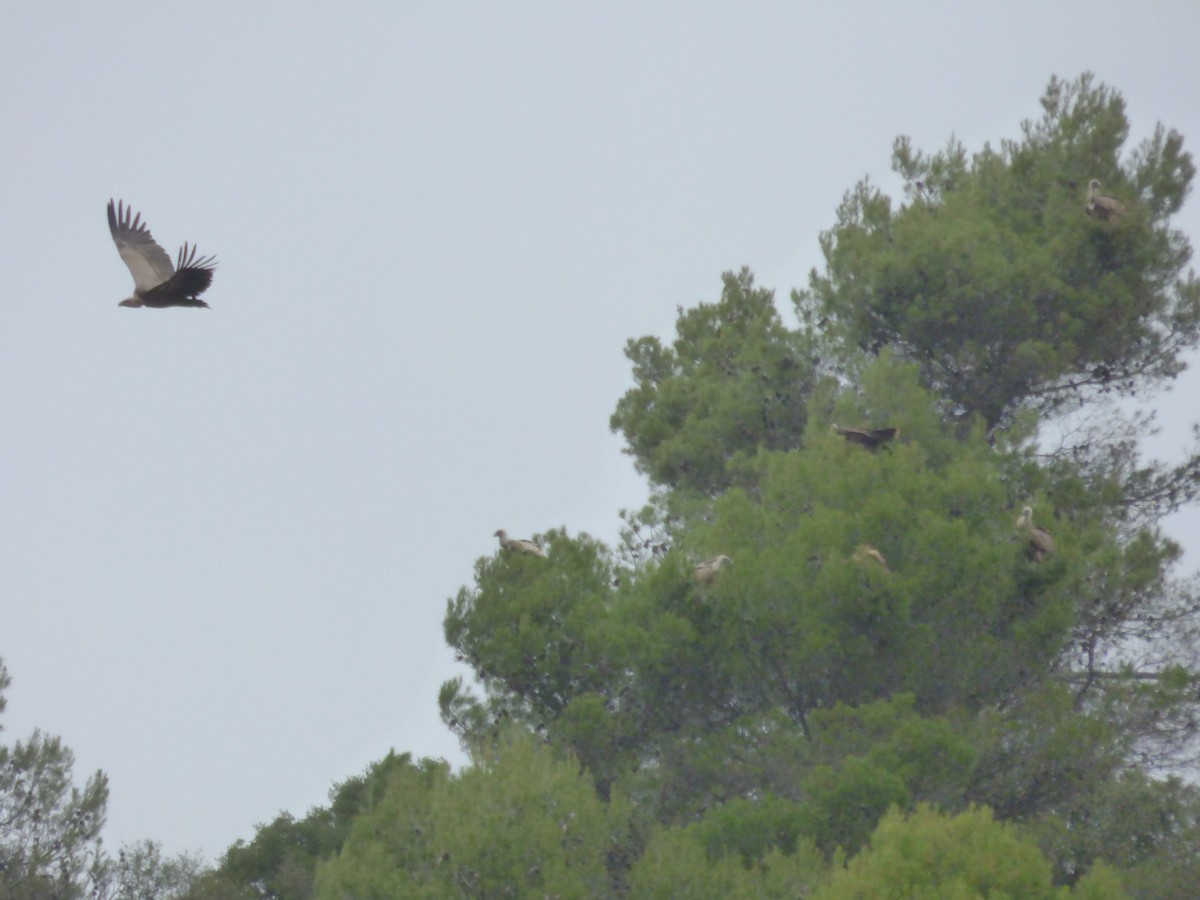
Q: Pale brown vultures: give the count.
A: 5